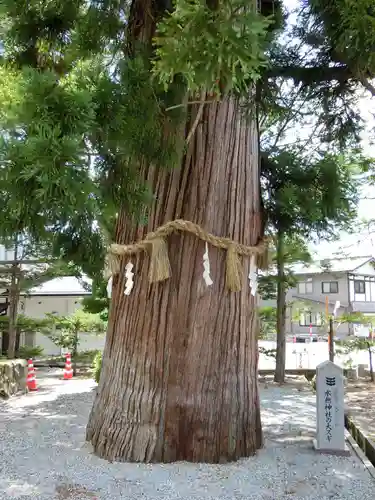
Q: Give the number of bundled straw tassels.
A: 4